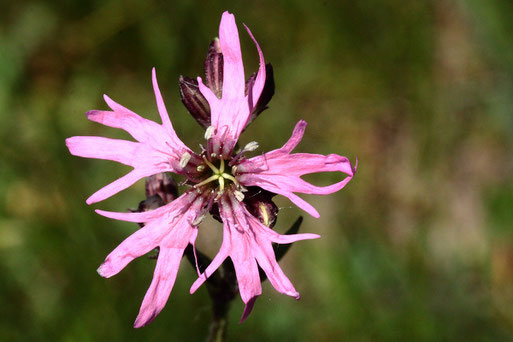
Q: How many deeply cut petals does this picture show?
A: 5